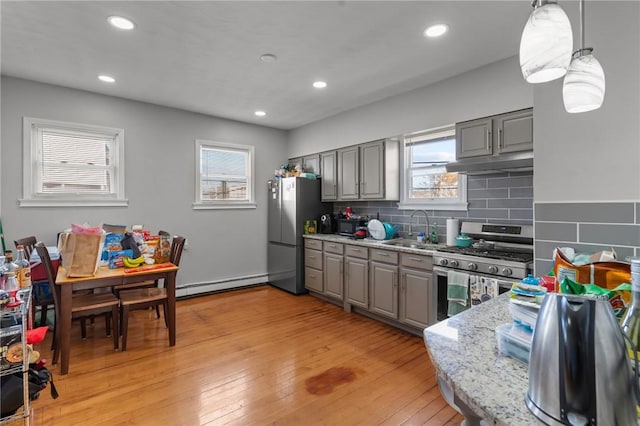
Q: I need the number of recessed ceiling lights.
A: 5